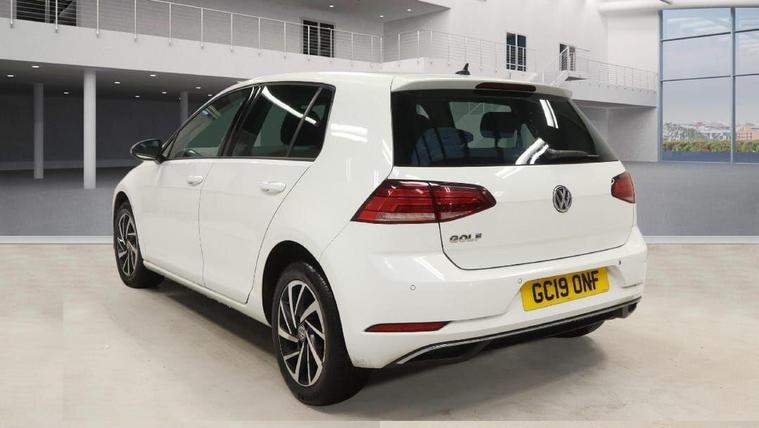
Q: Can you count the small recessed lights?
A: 12